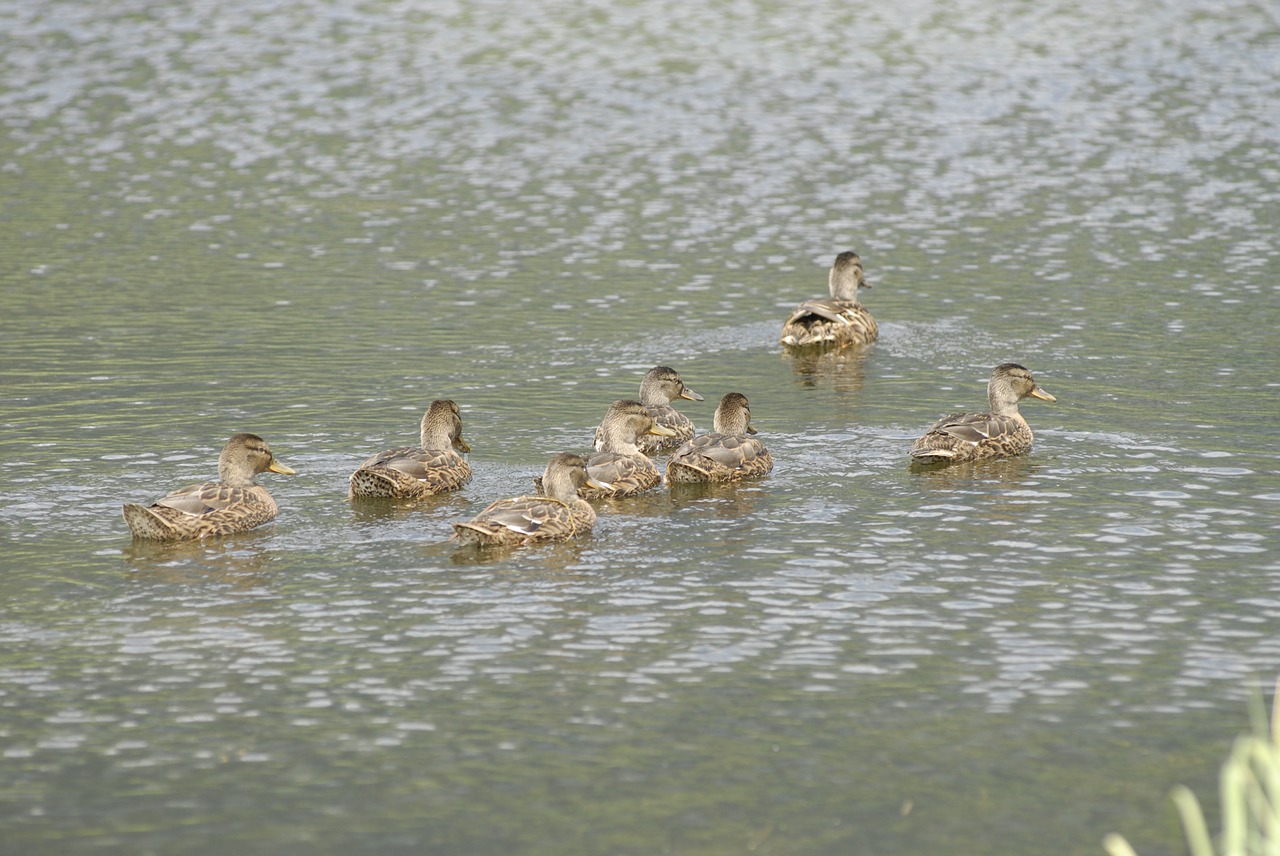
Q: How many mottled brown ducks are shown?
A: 8